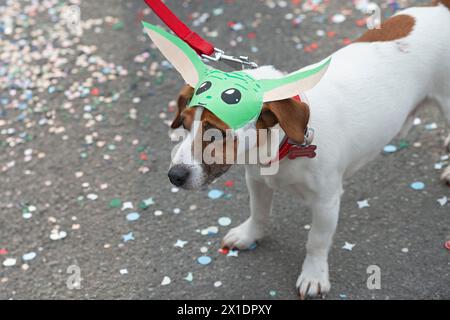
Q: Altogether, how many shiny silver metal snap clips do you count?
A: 1